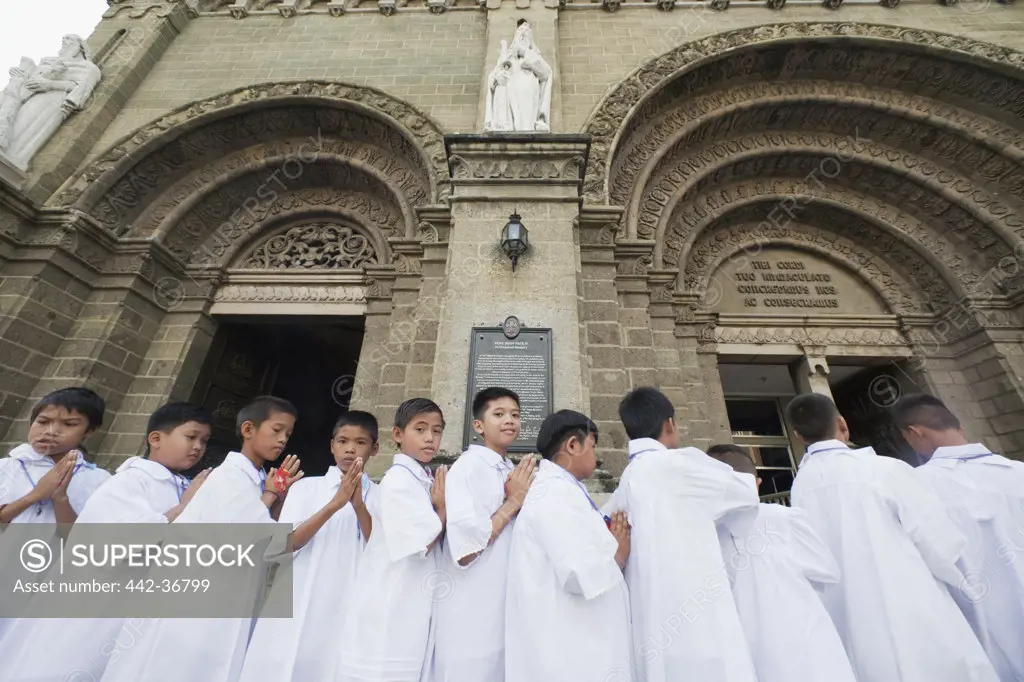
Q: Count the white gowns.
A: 11